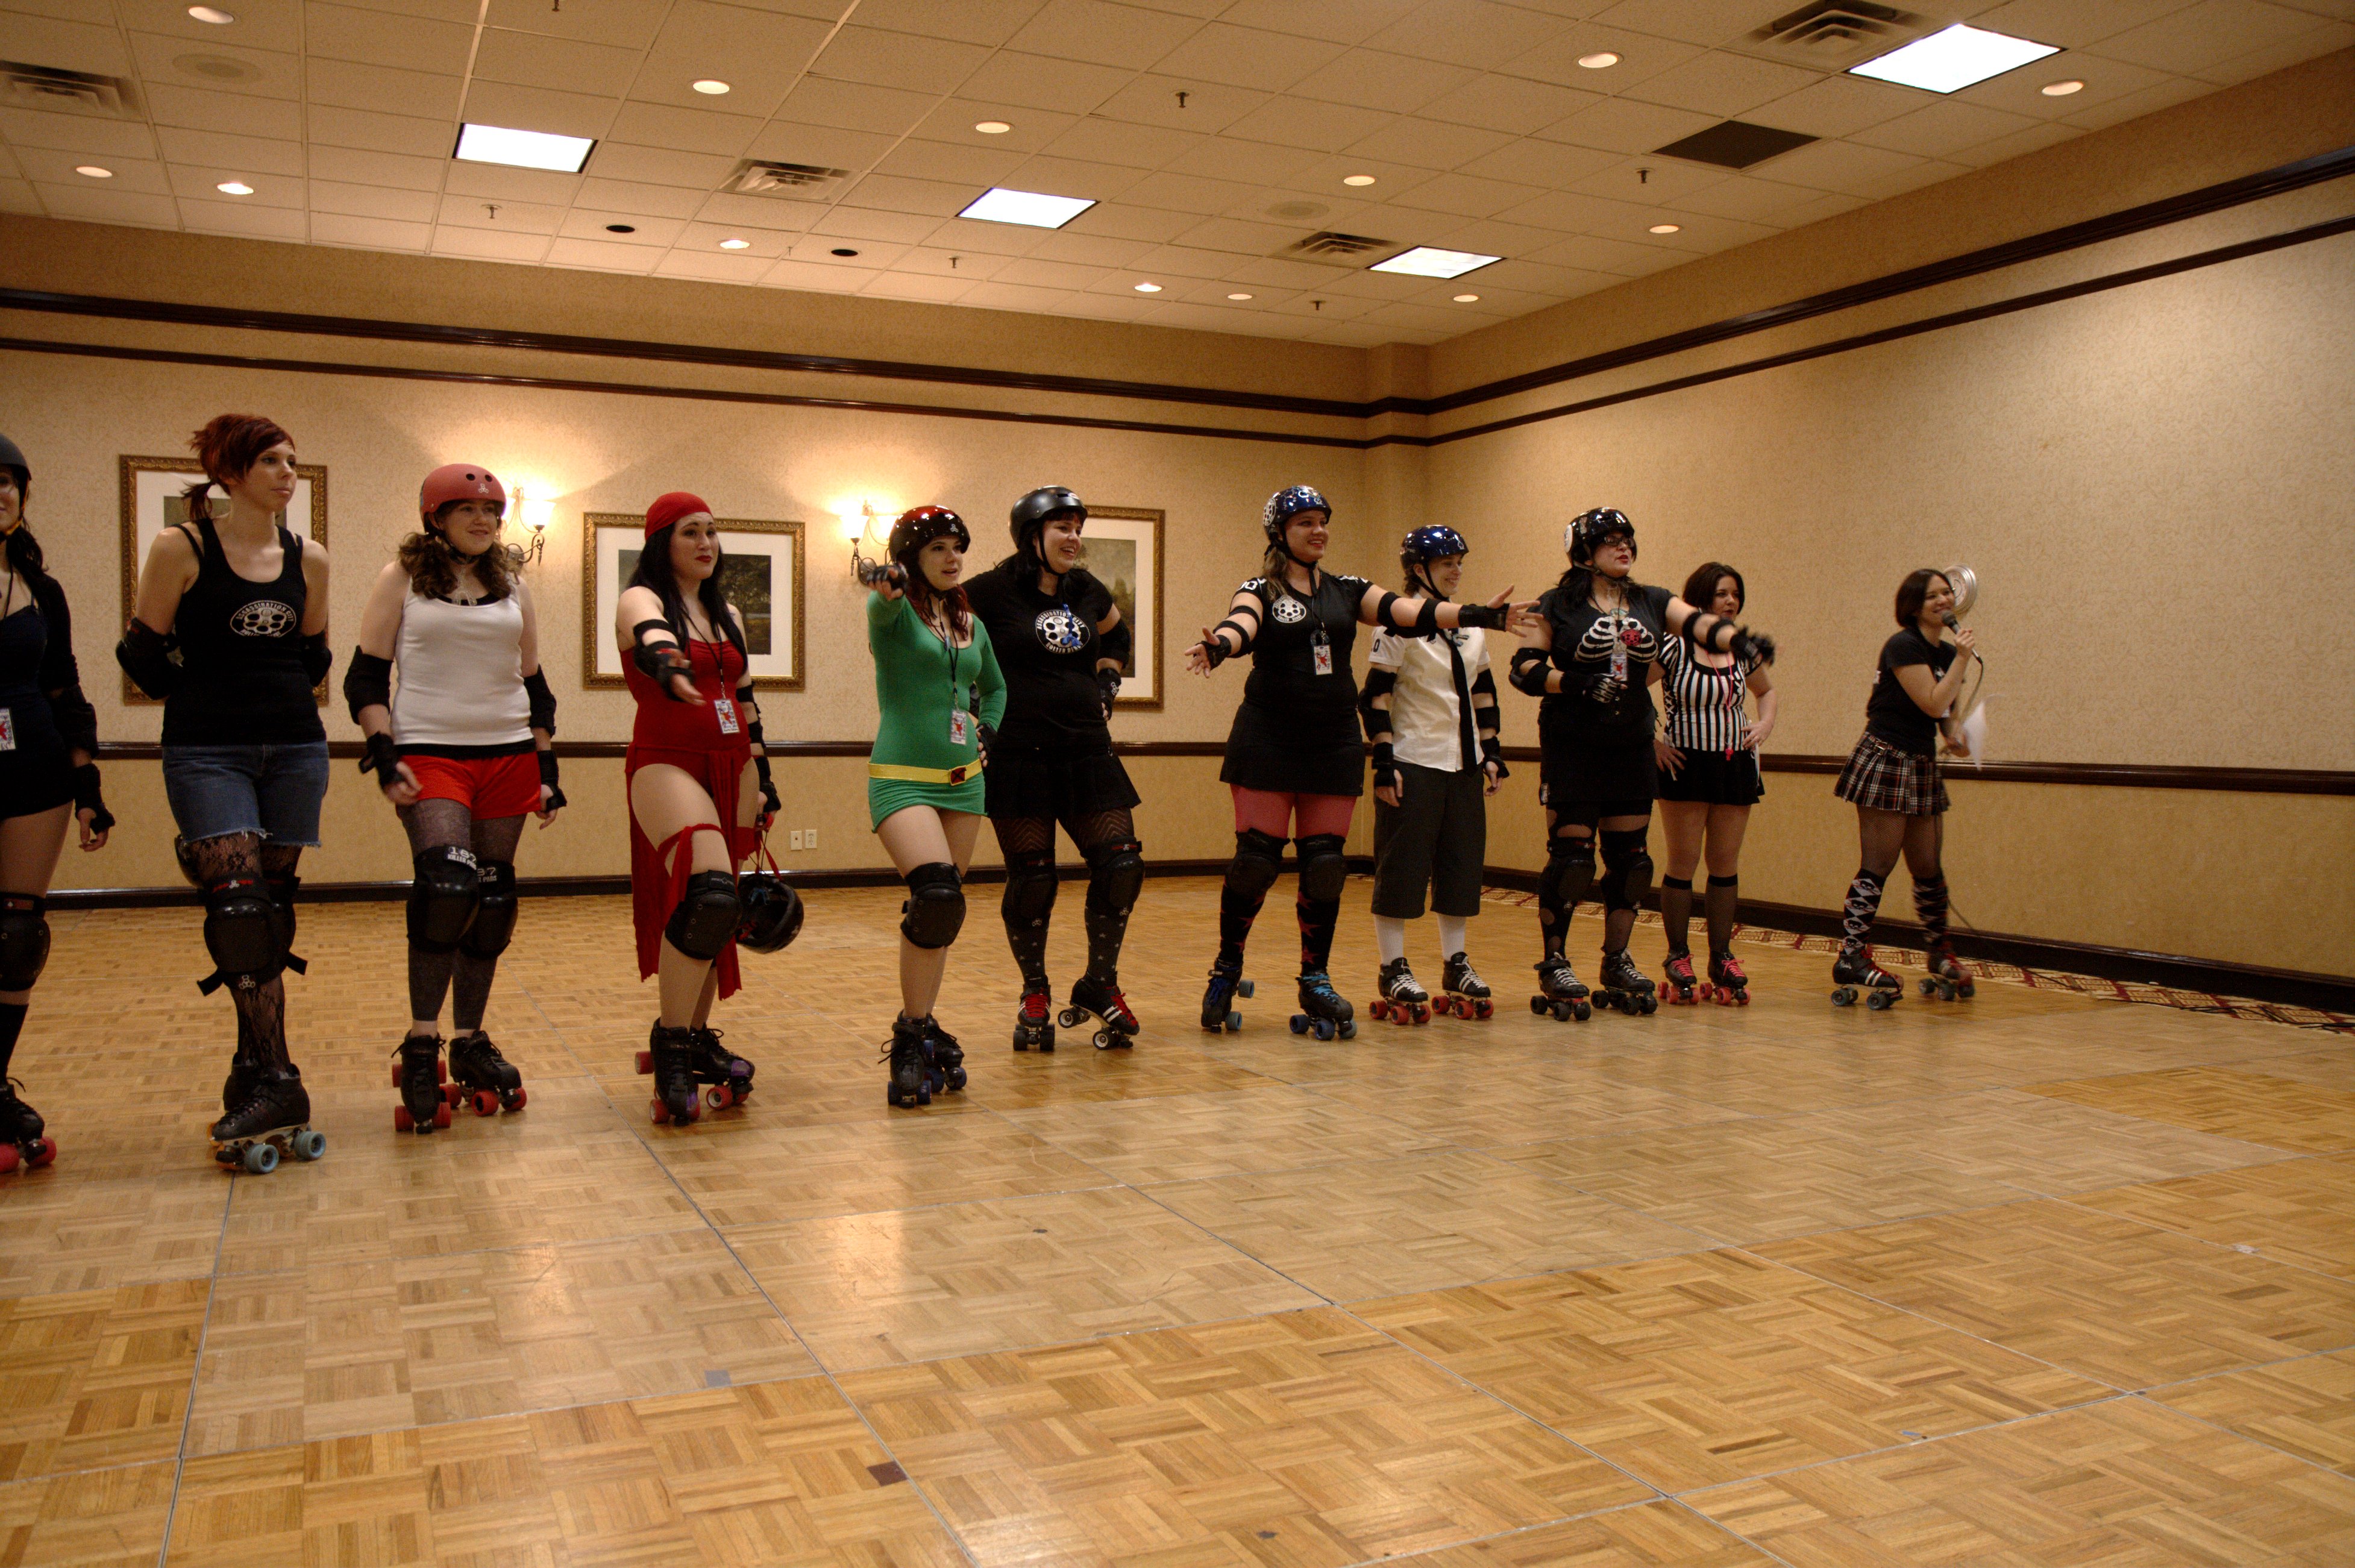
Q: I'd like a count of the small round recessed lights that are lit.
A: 13